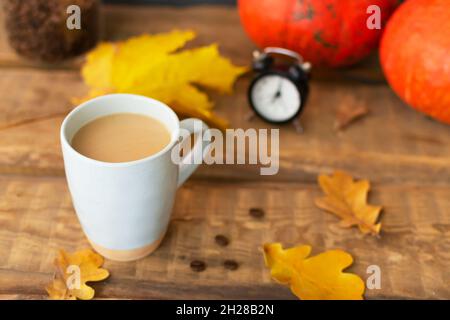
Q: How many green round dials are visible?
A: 0